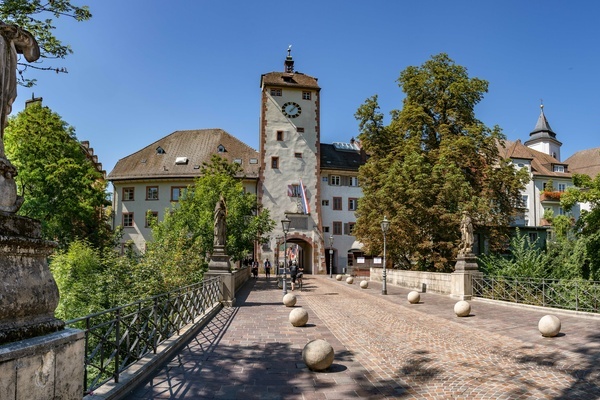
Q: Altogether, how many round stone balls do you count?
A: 9